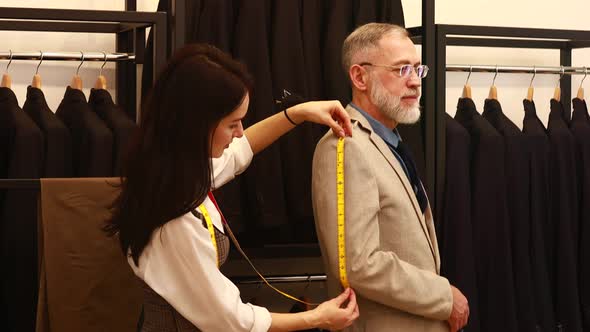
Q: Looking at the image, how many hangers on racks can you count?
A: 9